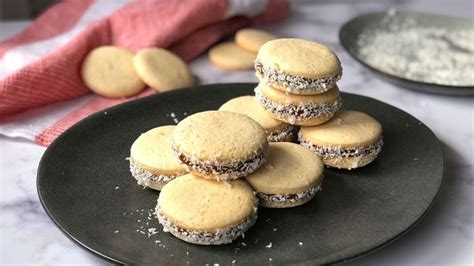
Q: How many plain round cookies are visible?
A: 4